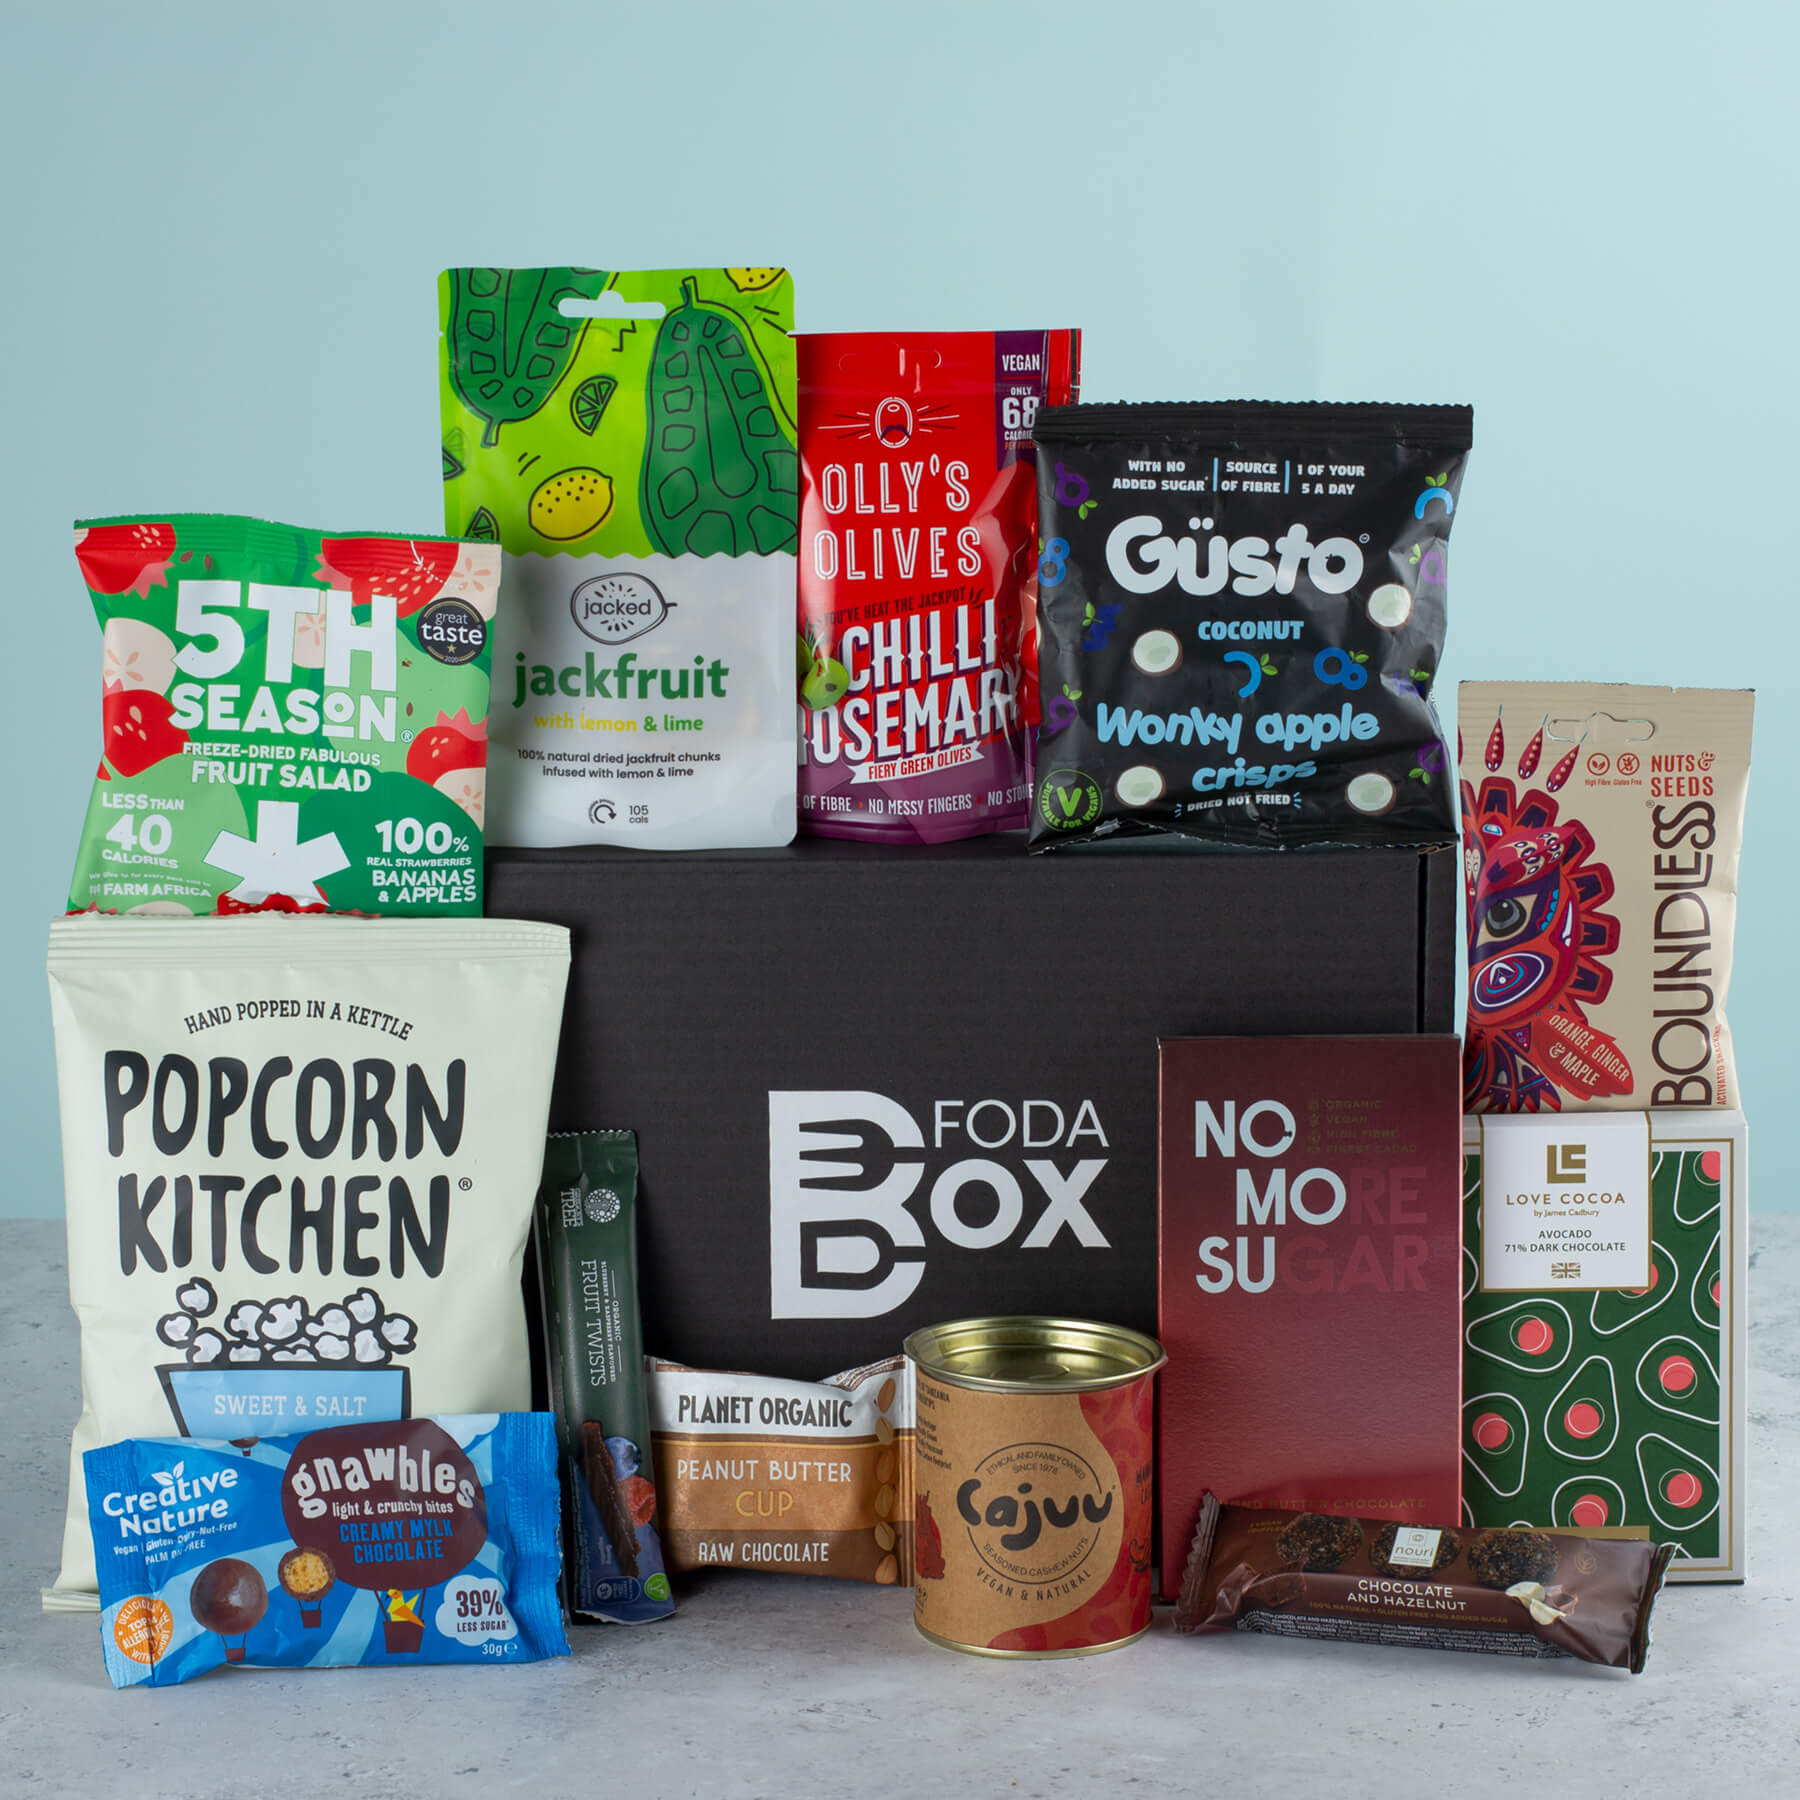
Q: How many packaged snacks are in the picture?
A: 13